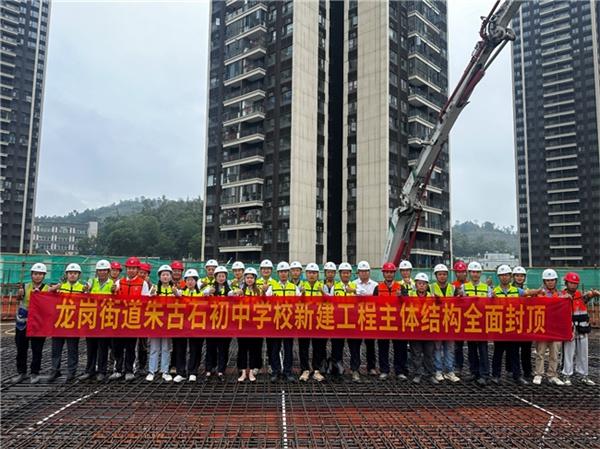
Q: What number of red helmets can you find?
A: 7